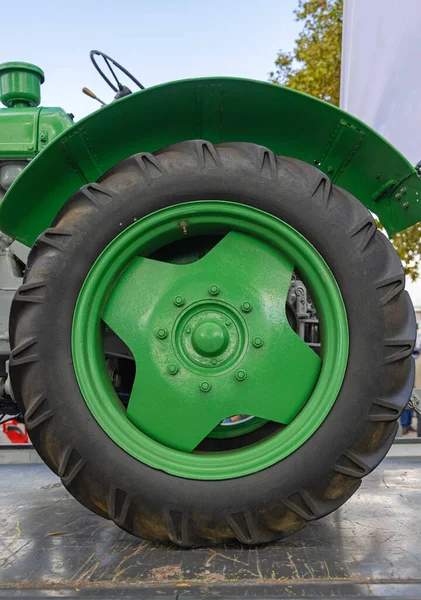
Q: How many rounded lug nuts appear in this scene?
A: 8